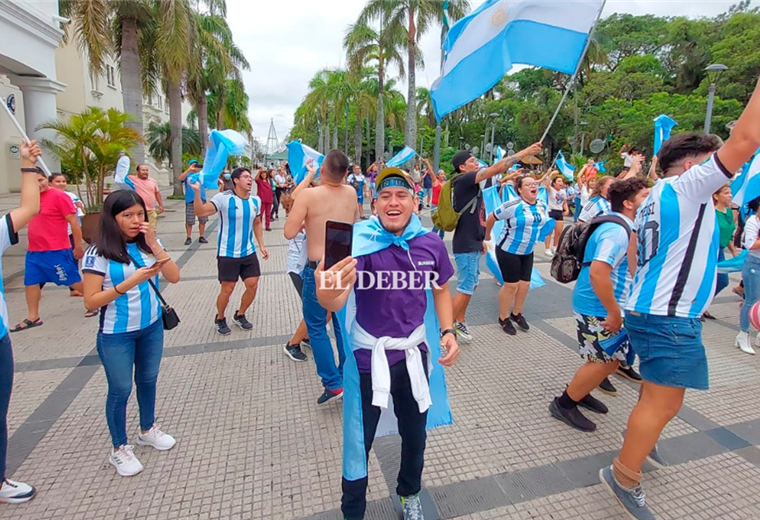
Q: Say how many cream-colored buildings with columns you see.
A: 1